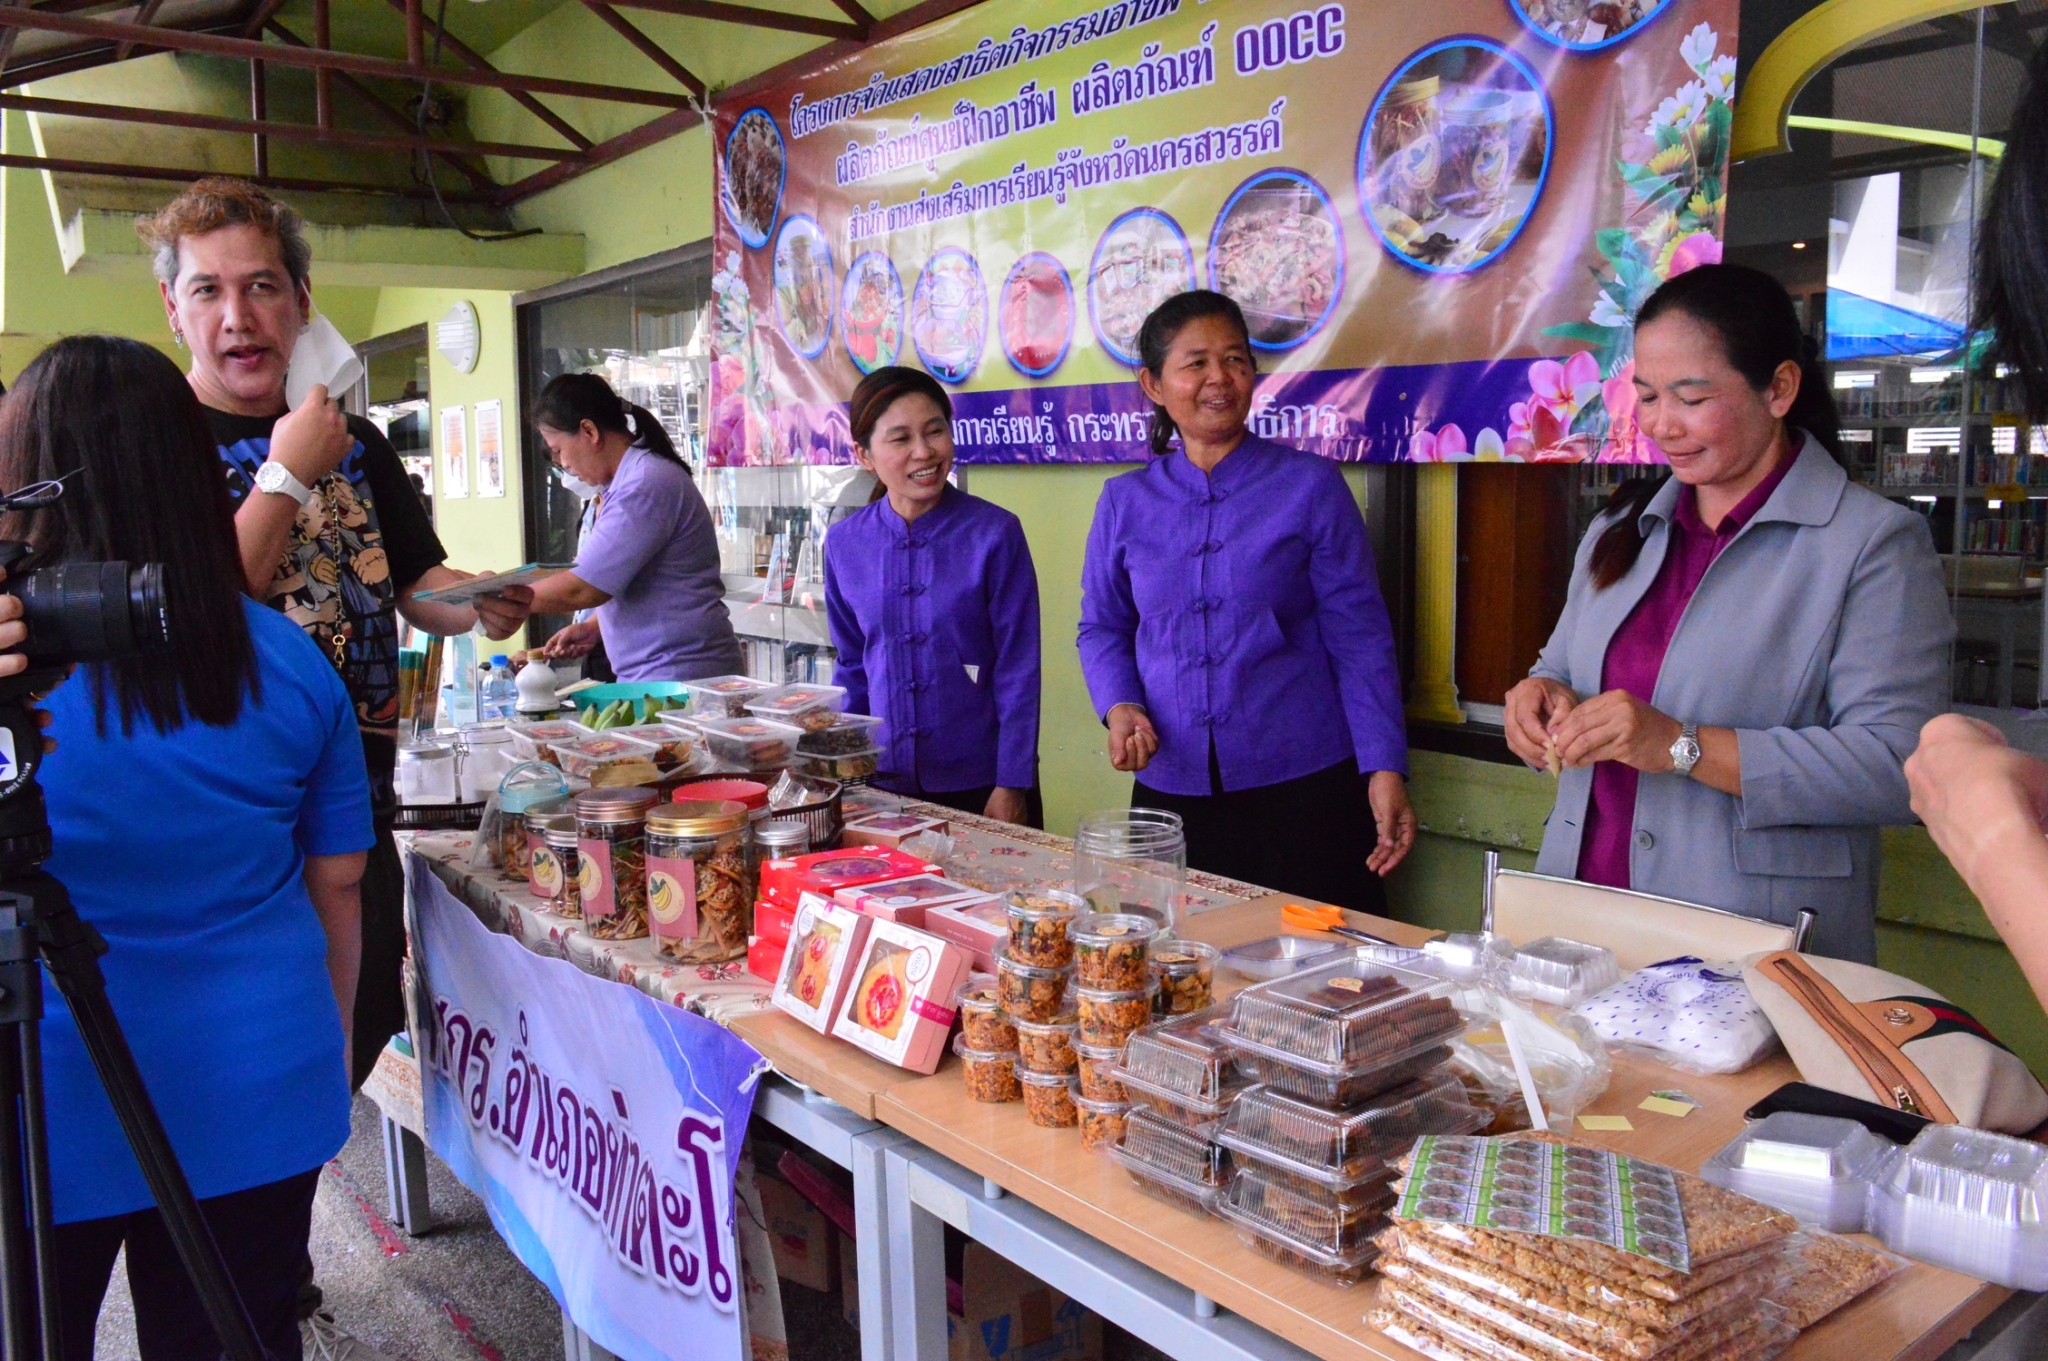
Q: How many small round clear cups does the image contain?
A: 11